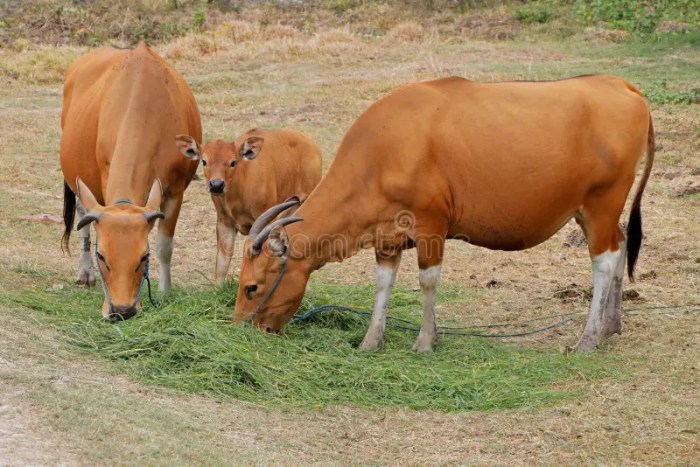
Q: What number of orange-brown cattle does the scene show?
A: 3